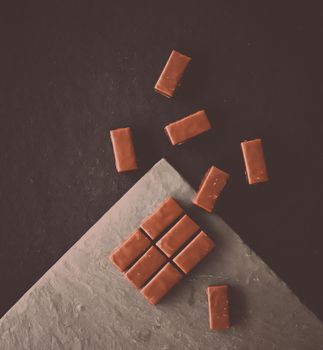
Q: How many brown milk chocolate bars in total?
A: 12